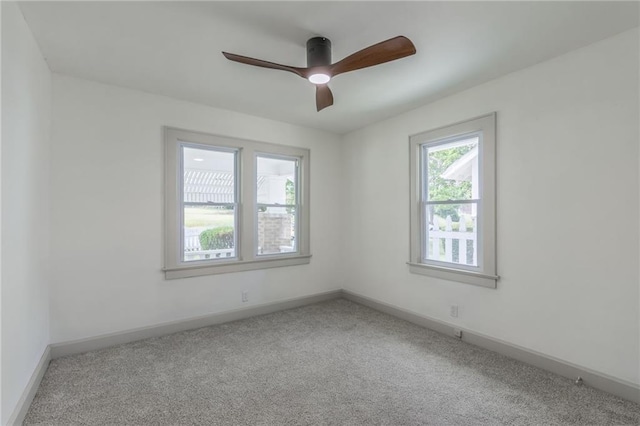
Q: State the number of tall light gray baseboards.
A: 3